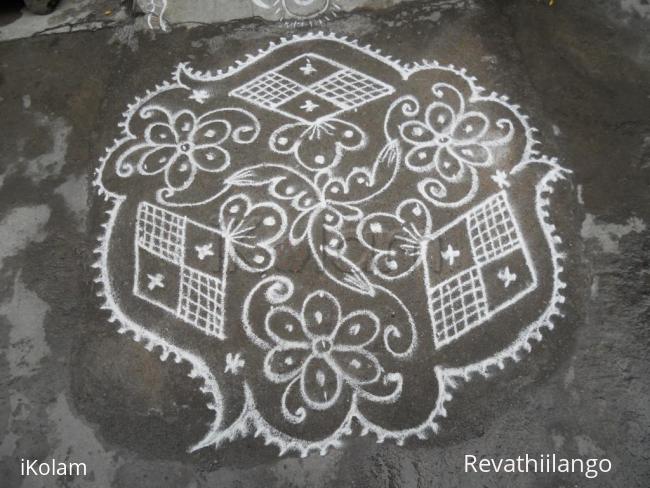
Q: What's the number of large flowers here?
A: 3